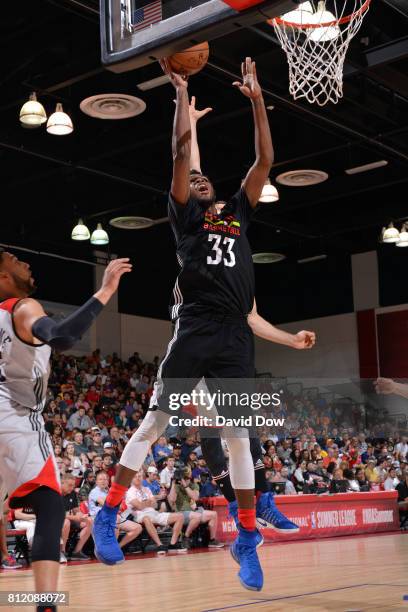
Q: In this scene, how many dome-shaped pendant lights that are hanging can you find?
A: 9